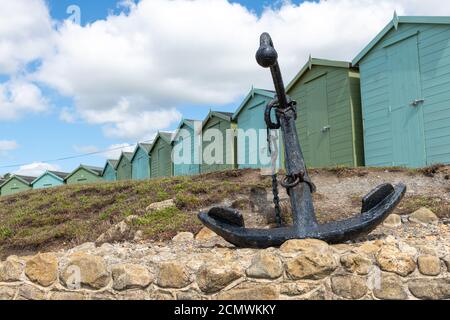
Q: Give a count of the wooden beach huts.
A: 12